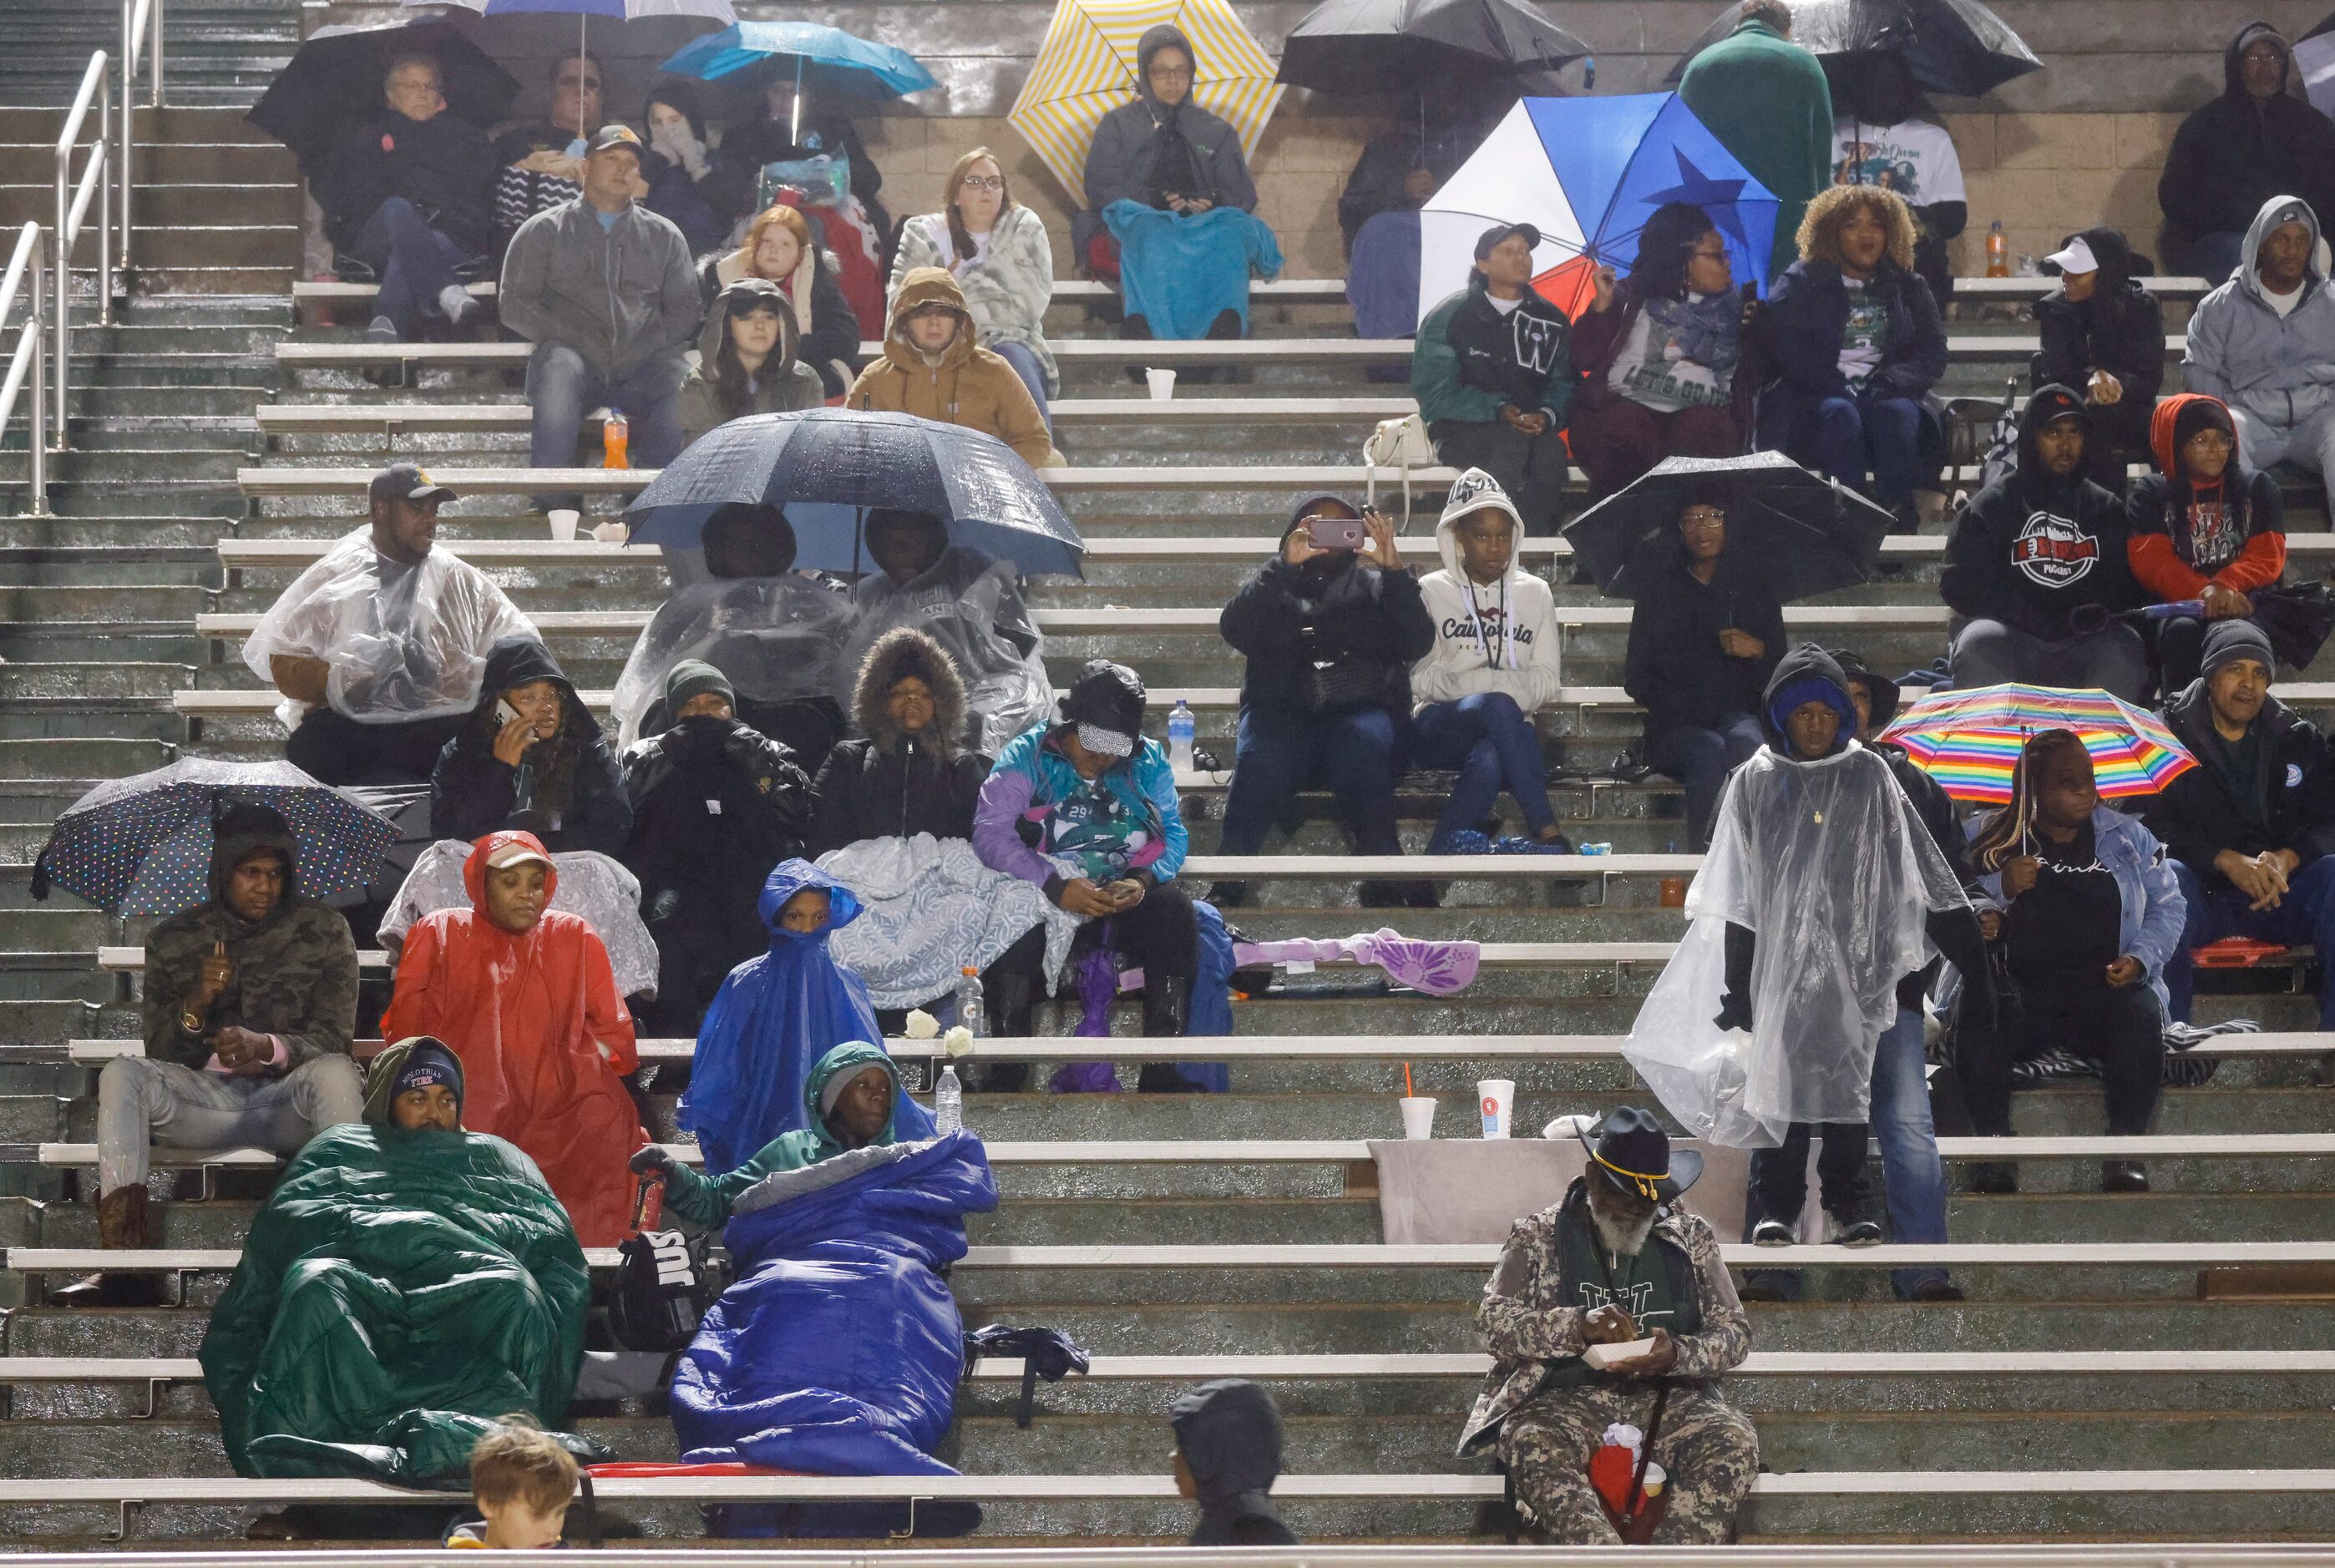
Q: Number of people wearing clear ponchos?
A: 4